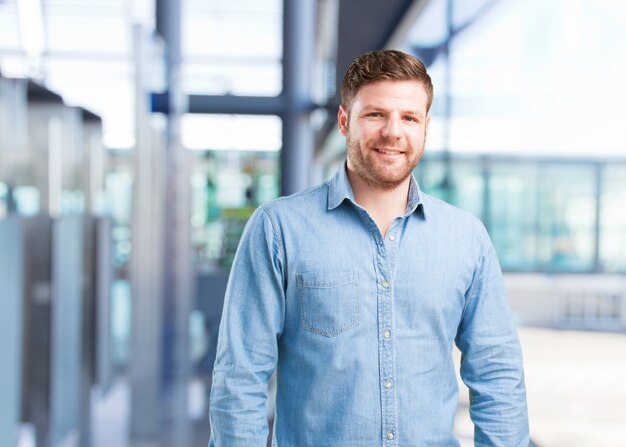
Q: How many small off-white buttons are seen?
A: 5